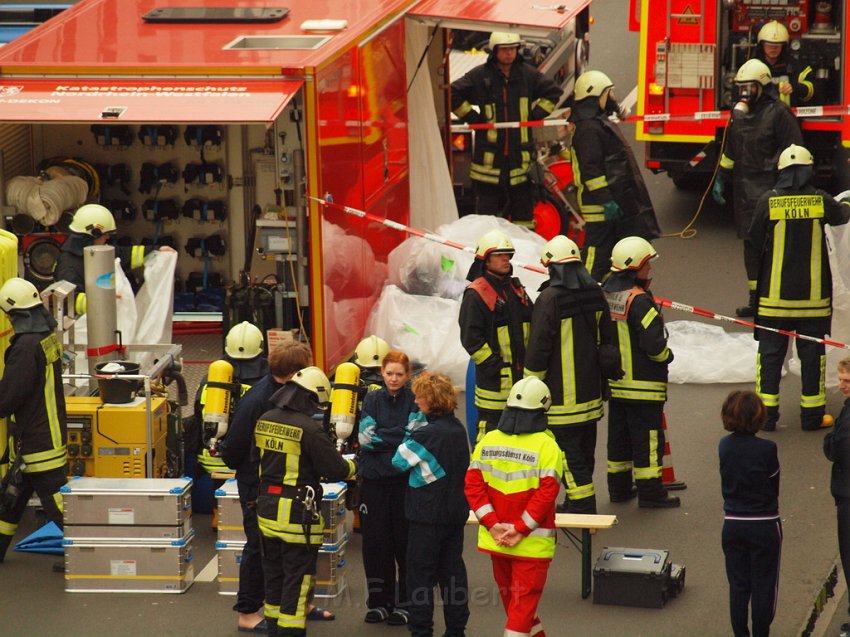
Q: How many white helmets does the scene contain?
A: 14